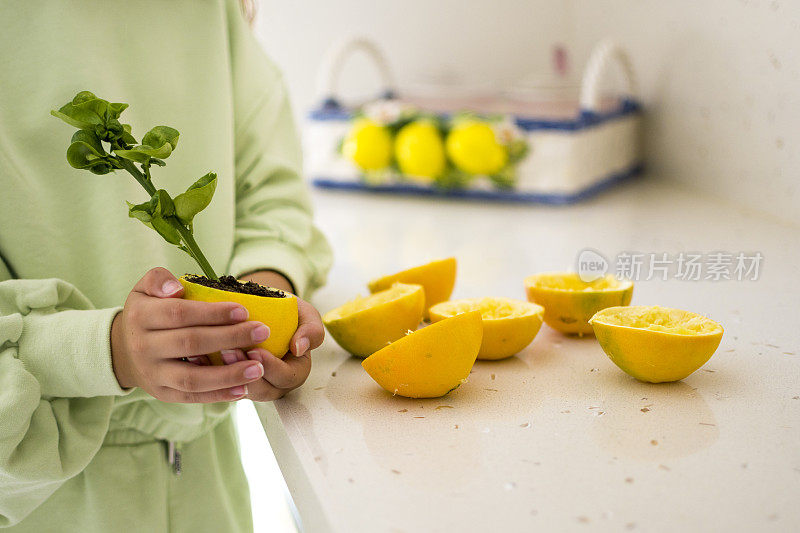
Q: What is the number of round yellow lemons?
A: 3